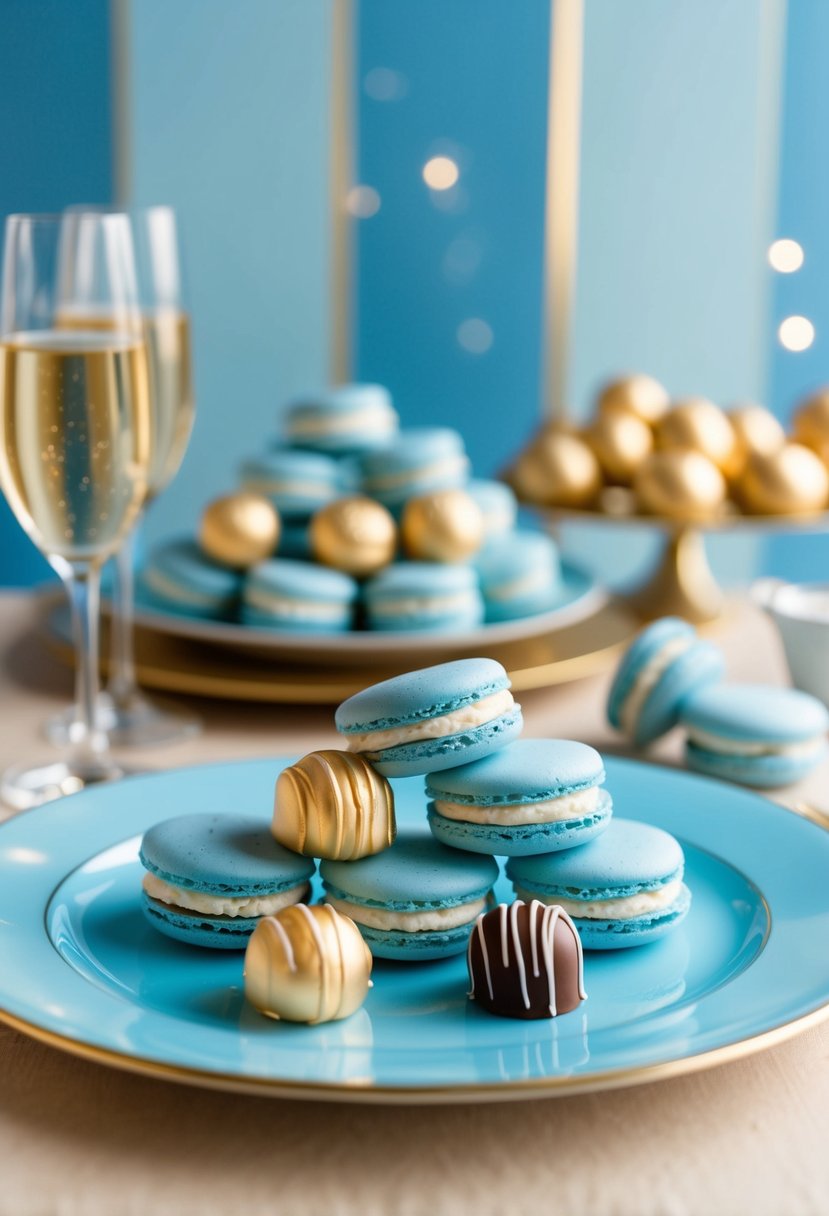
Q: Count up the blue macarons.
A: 15